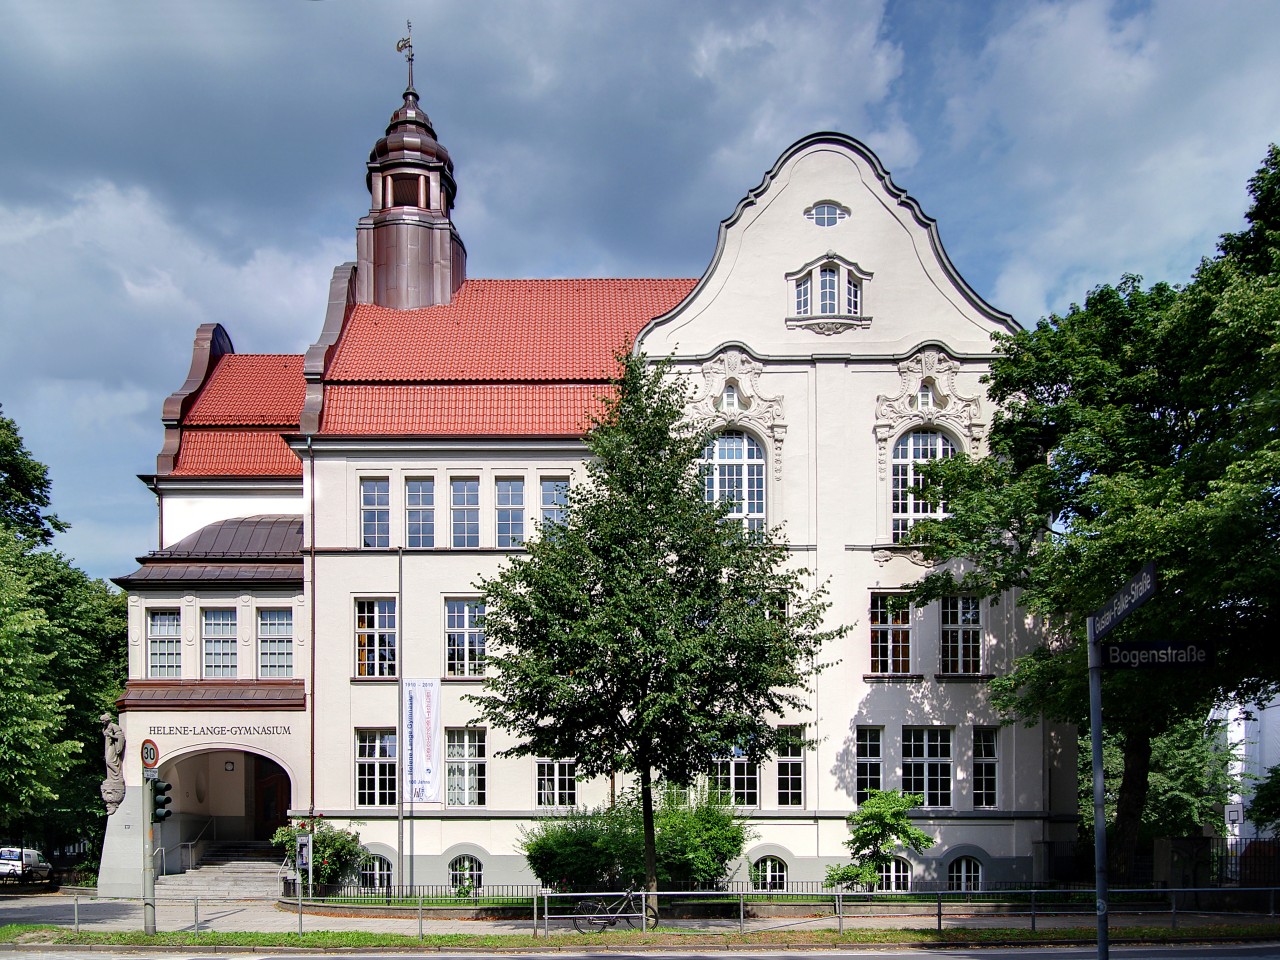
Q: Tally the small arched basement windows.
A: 5